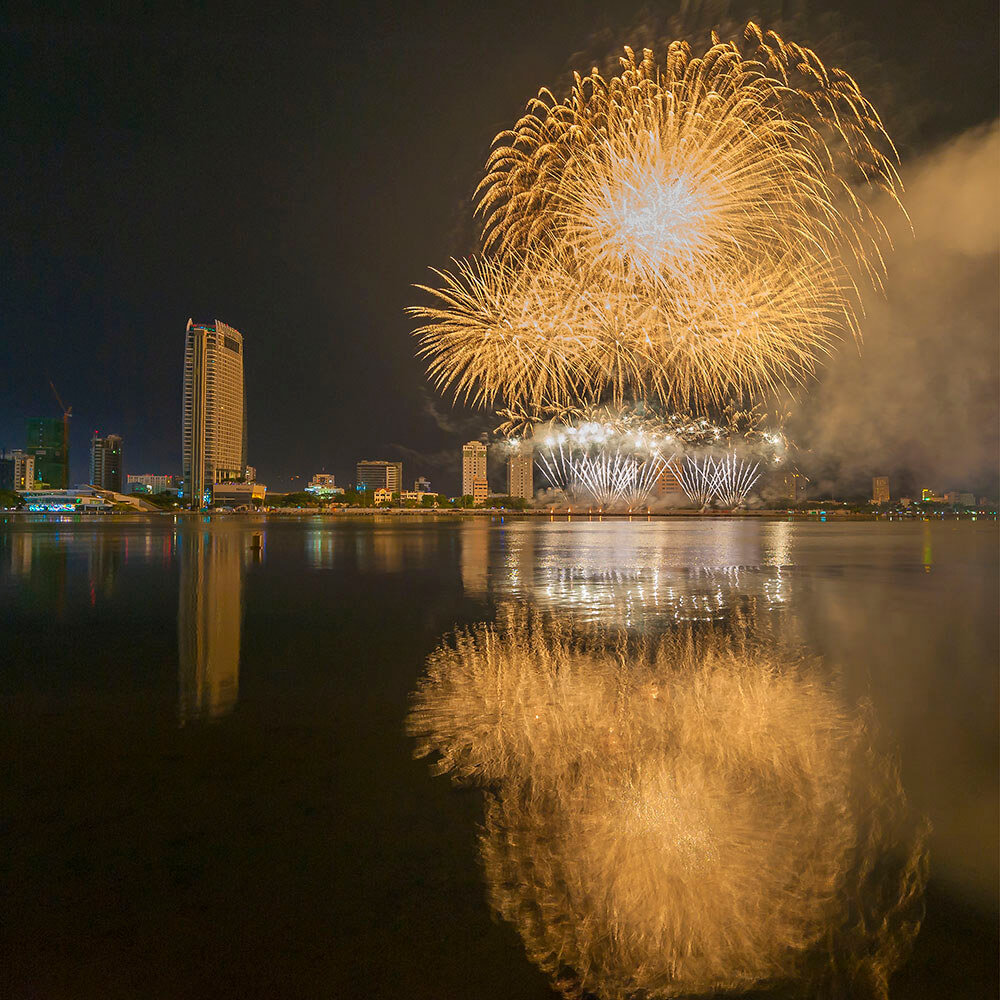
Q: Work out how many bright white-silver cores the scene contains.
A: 1